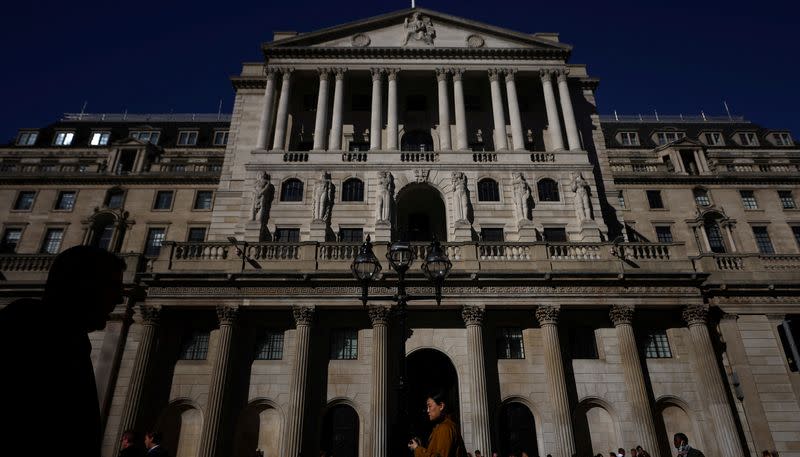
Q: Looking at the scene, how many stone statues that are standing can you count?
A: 6